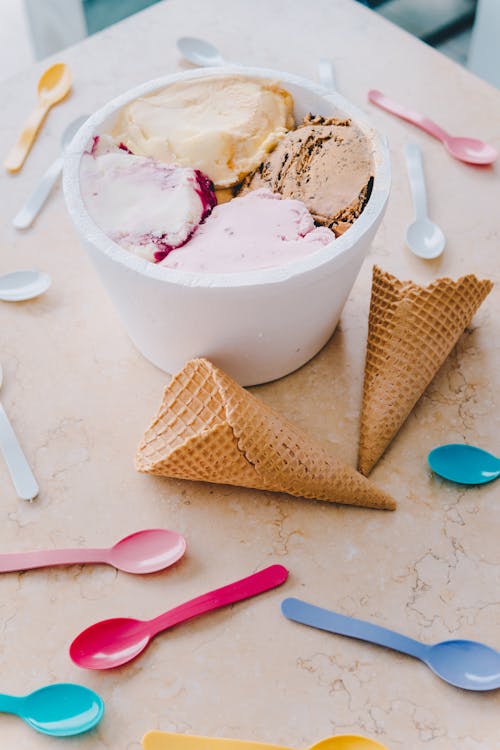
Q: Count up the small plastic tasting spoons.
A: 14